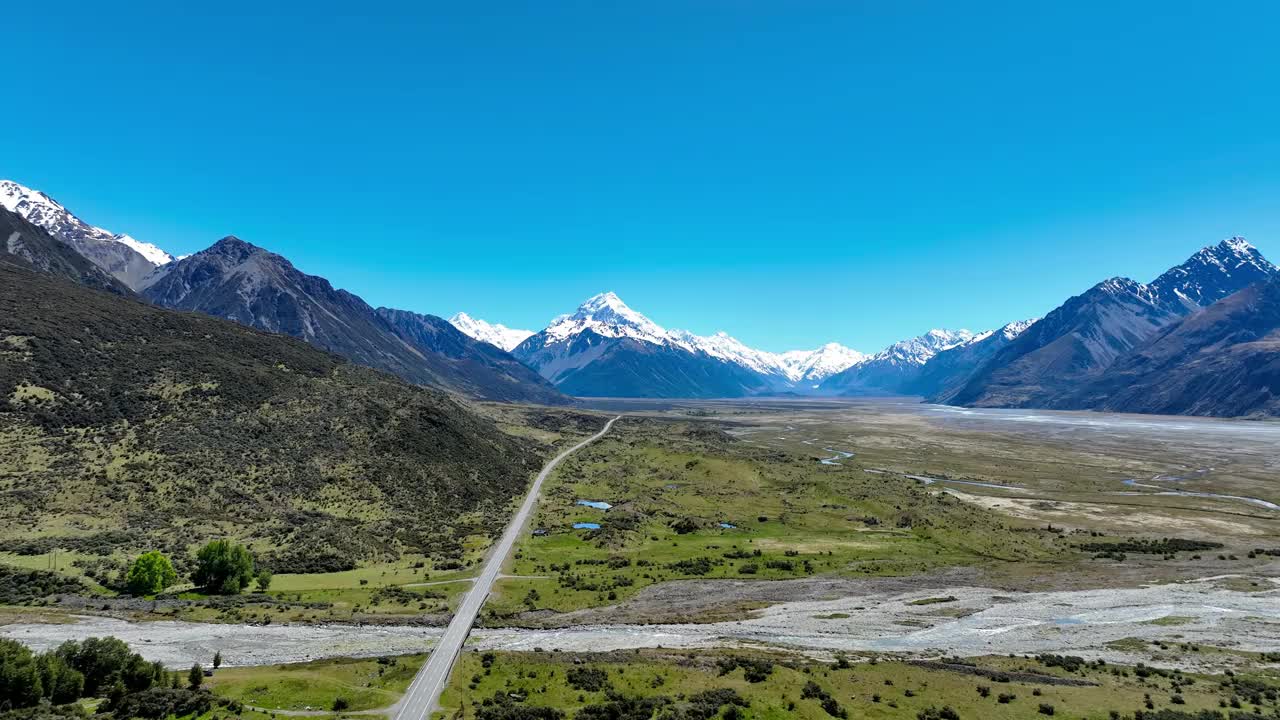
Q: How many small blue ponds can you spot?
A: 3